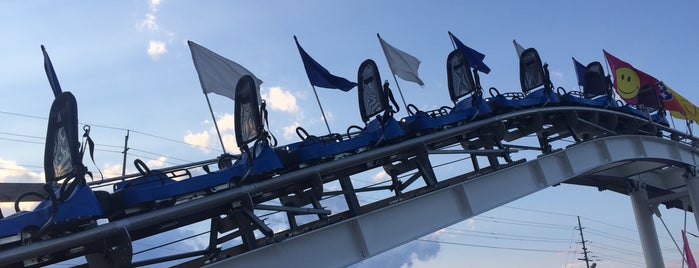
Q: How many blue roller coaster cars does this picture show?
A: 7